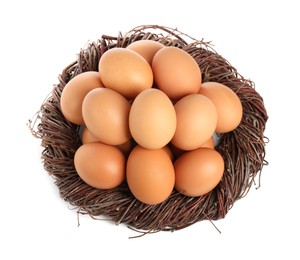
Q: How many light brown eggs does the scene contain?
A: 13